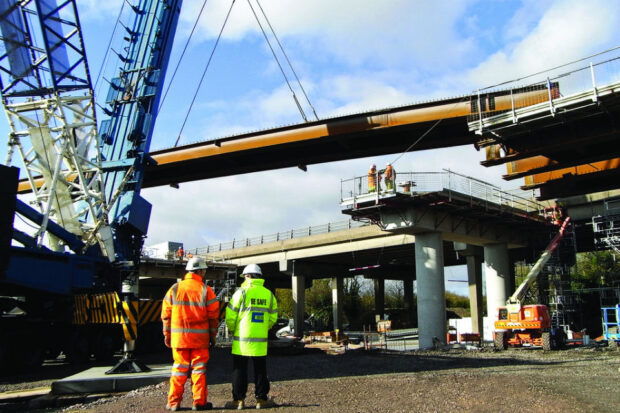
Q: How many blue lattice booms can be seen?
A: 1